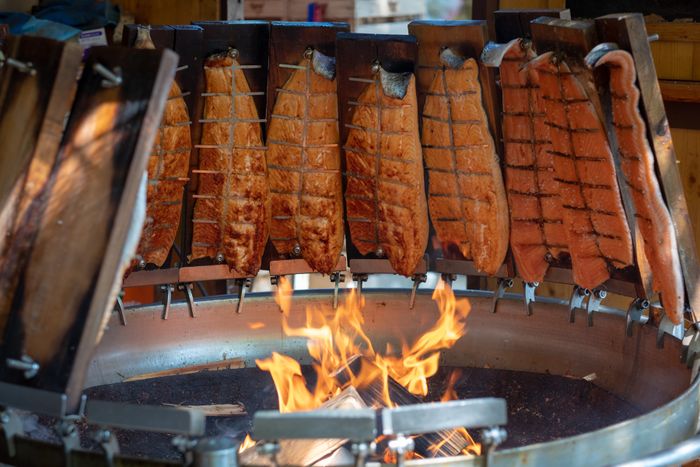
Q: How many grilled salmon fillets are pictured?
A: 8